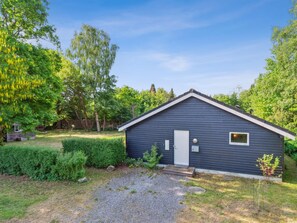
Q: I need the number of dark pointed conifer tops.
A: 2